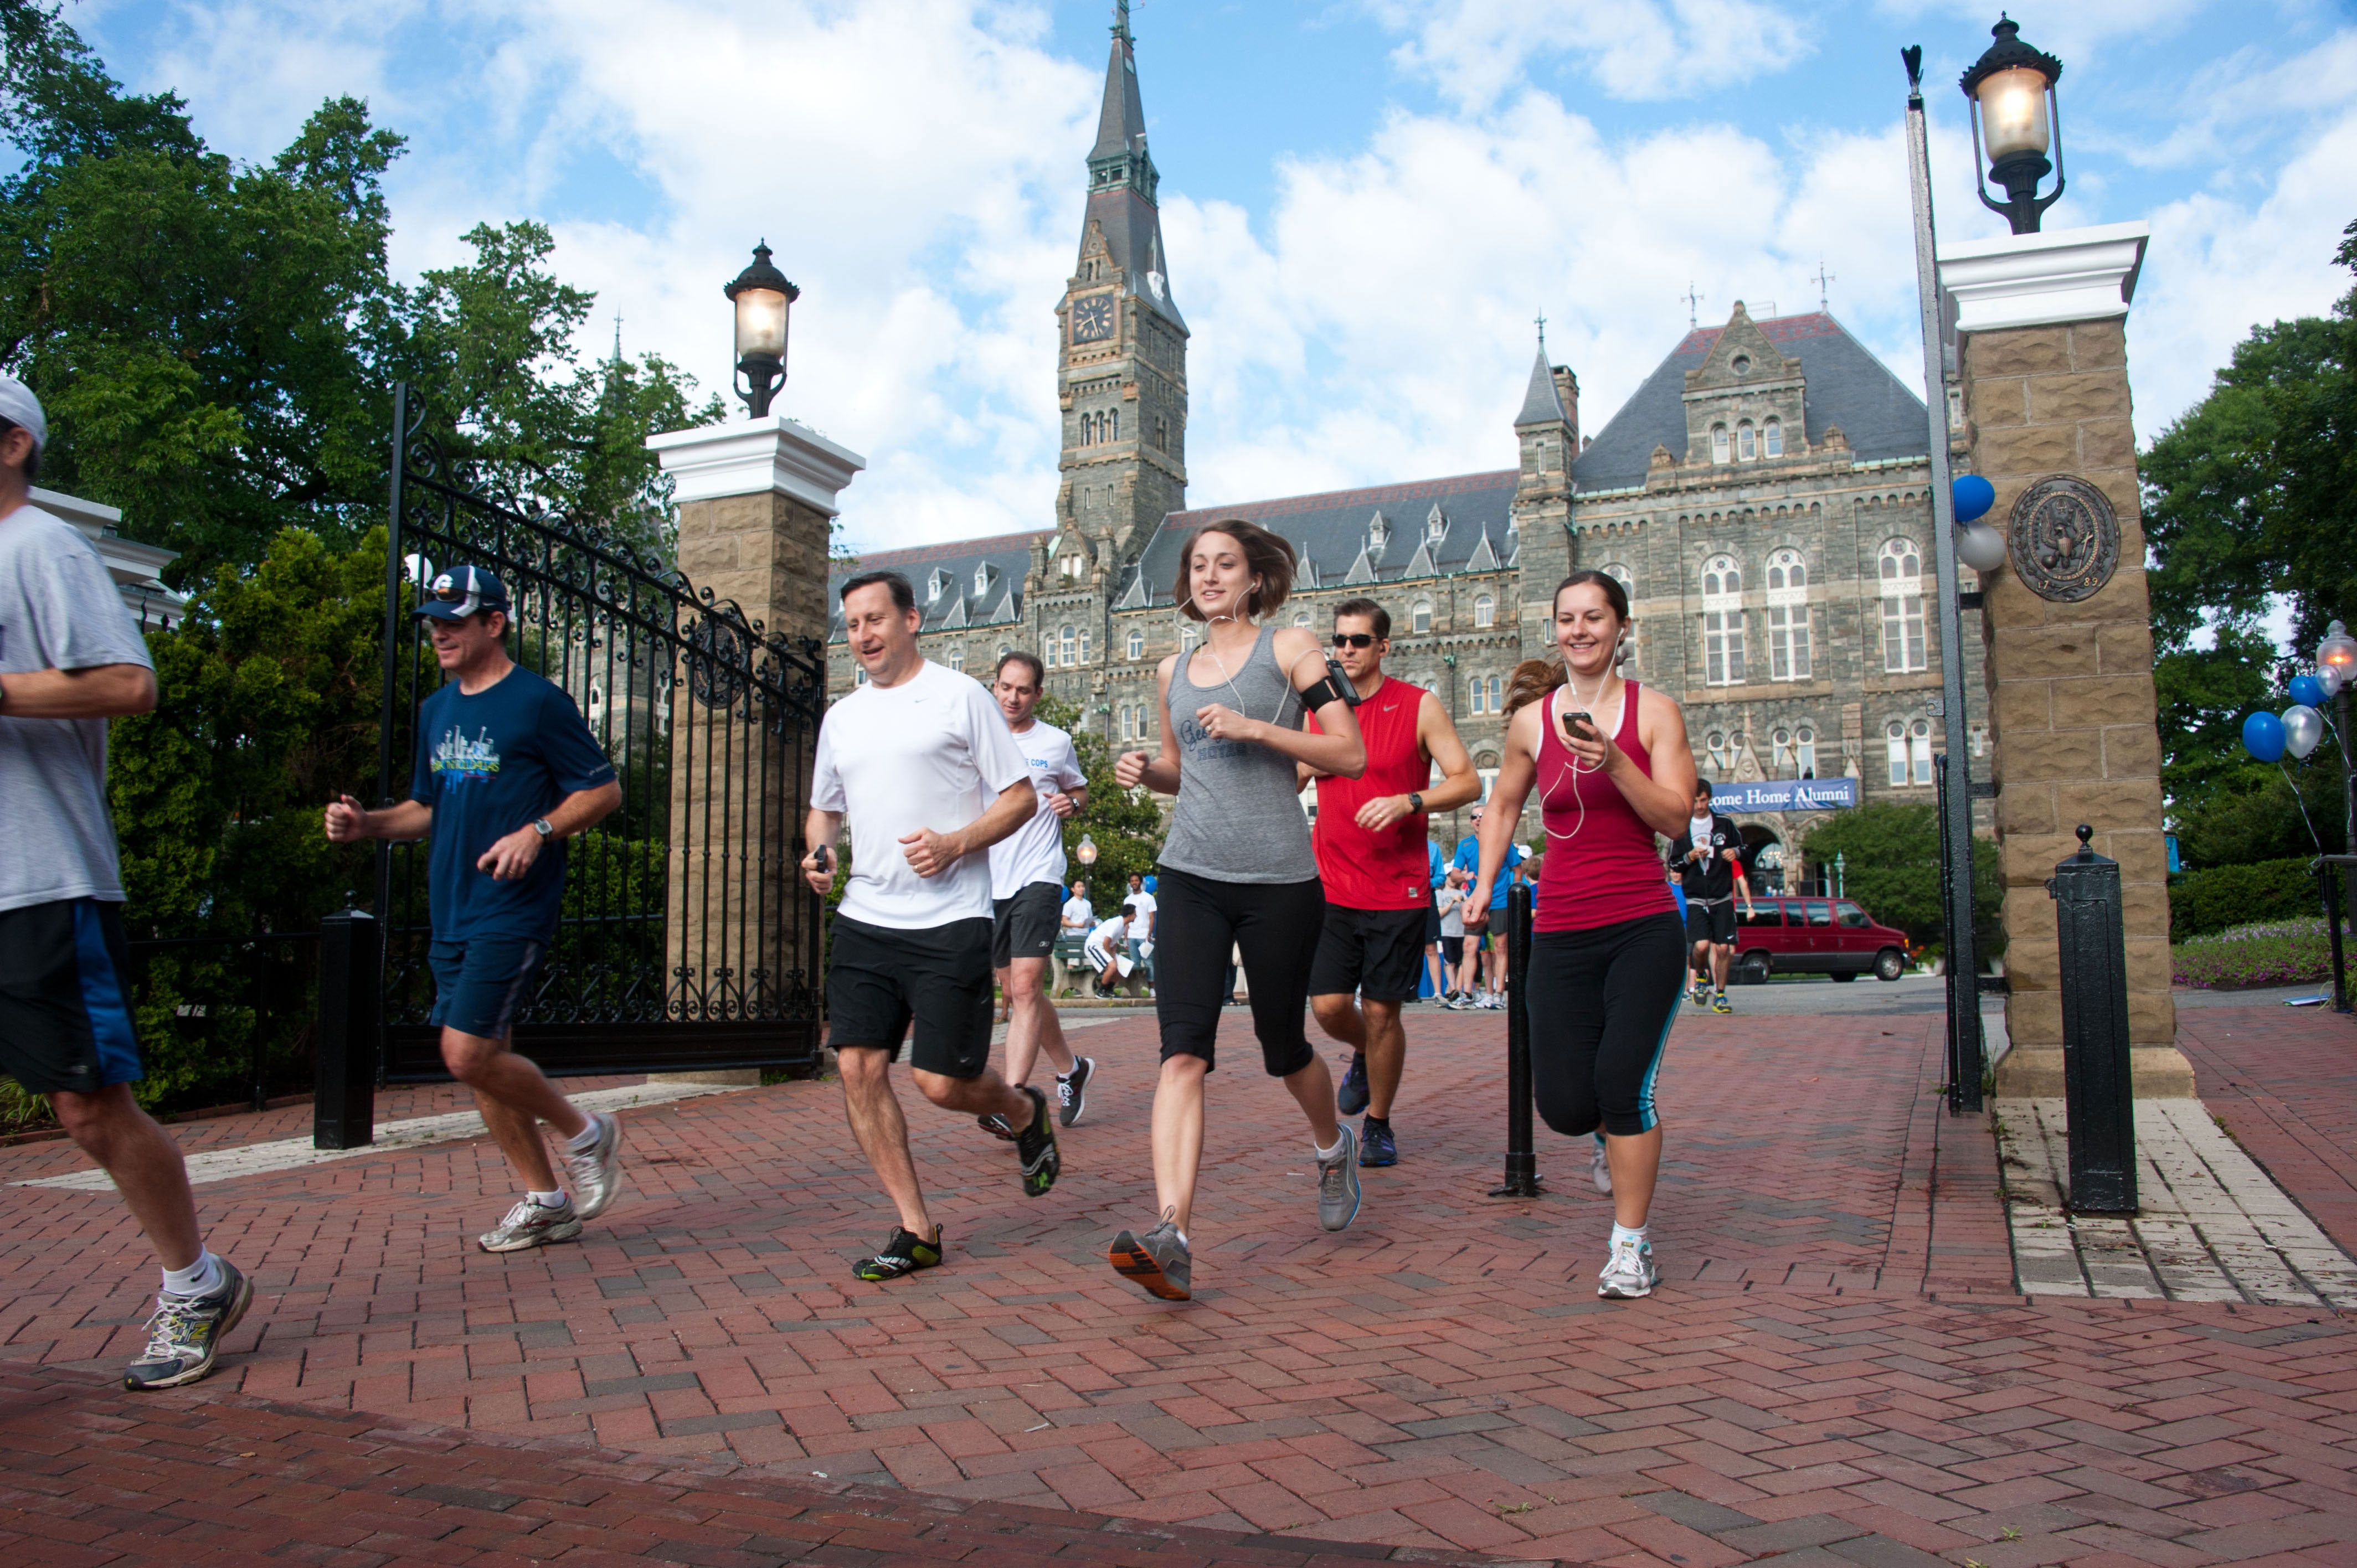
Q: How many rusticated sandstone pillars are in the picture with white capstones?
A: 2